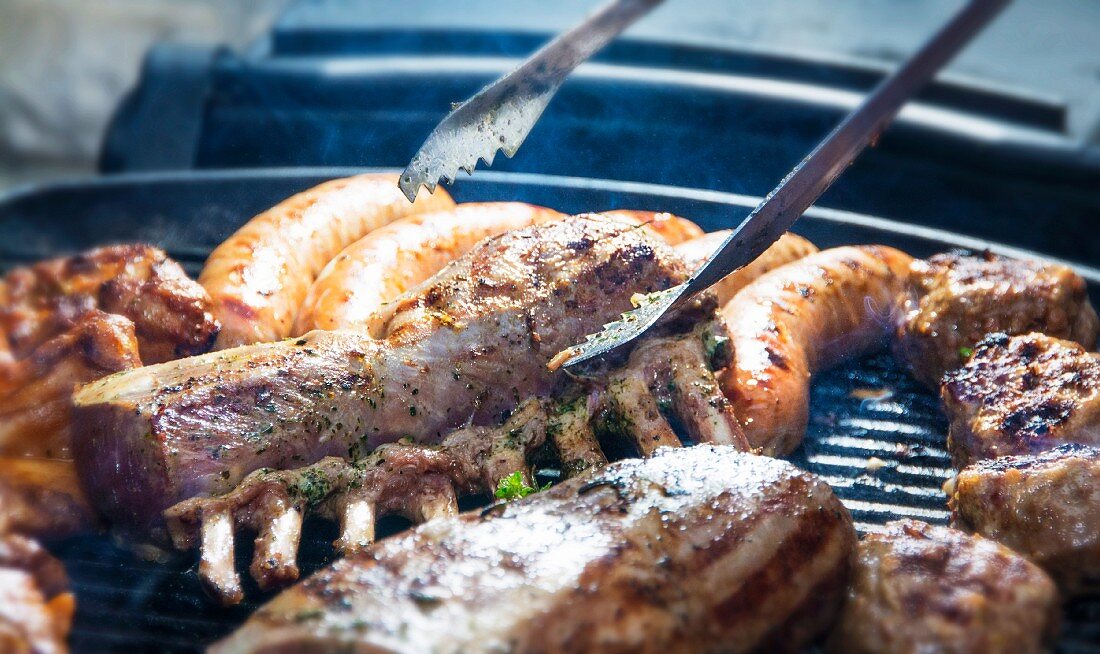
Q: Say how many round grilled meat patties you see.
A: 4